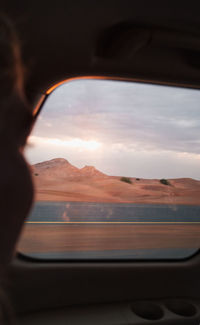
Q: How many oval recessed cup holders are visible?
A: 2